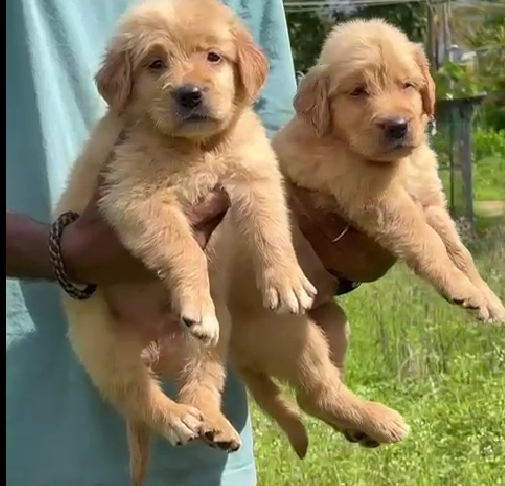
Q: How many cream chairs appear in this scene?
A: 0